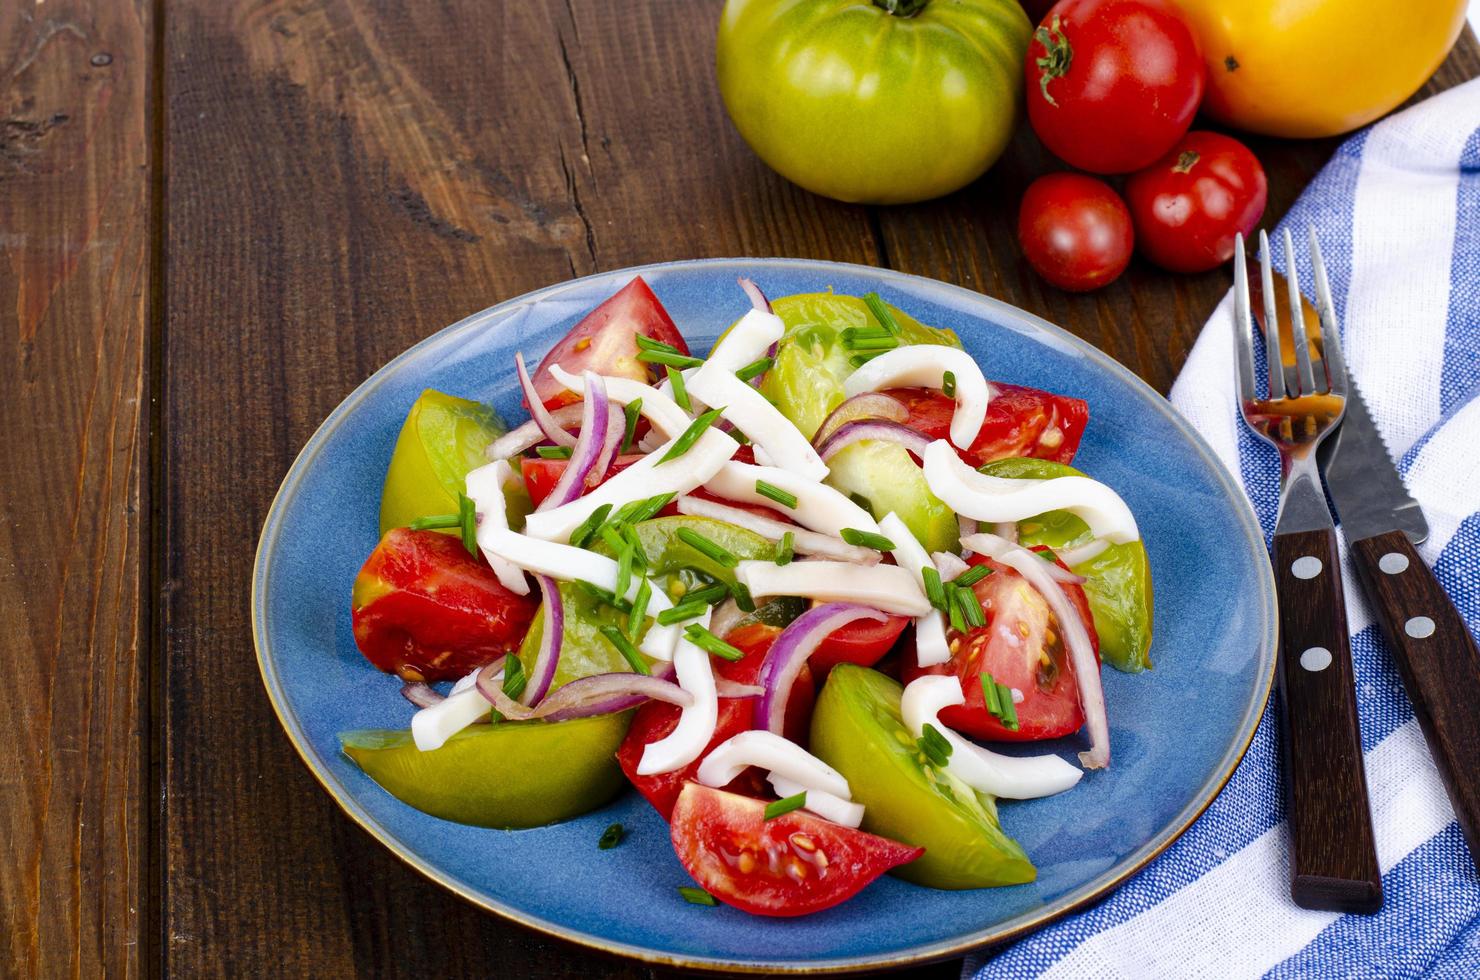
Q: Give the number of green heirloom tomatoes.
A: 1